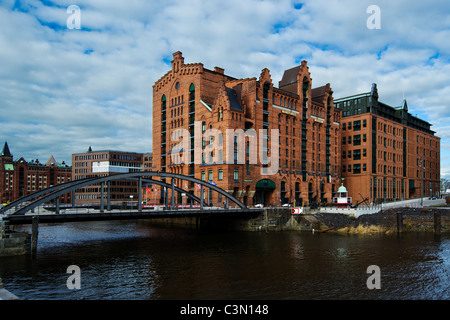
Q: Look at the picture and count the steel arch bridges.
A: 1